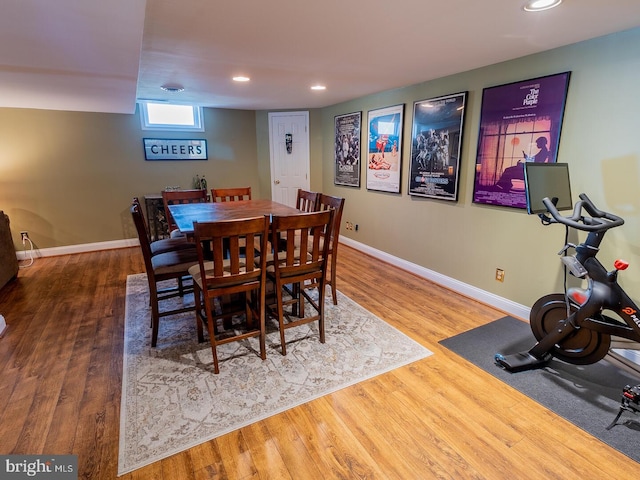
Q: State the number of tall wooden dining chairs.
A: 8